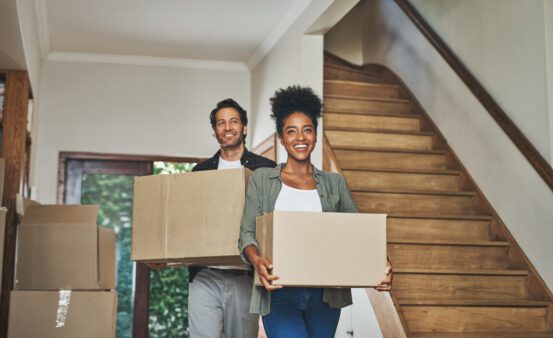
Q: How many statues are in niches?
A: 0